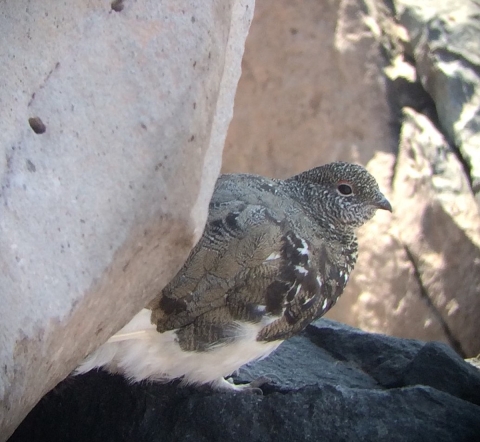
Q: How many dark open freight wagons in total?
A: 0